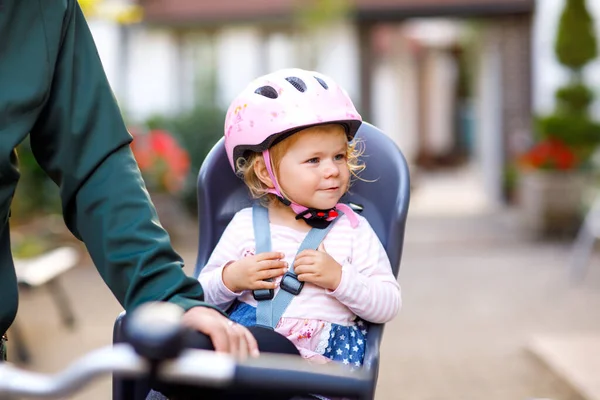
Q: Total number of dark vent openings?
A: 3